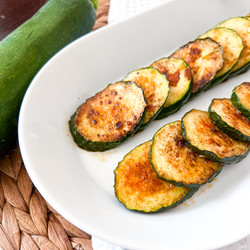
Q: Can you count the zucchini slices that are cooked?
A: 11